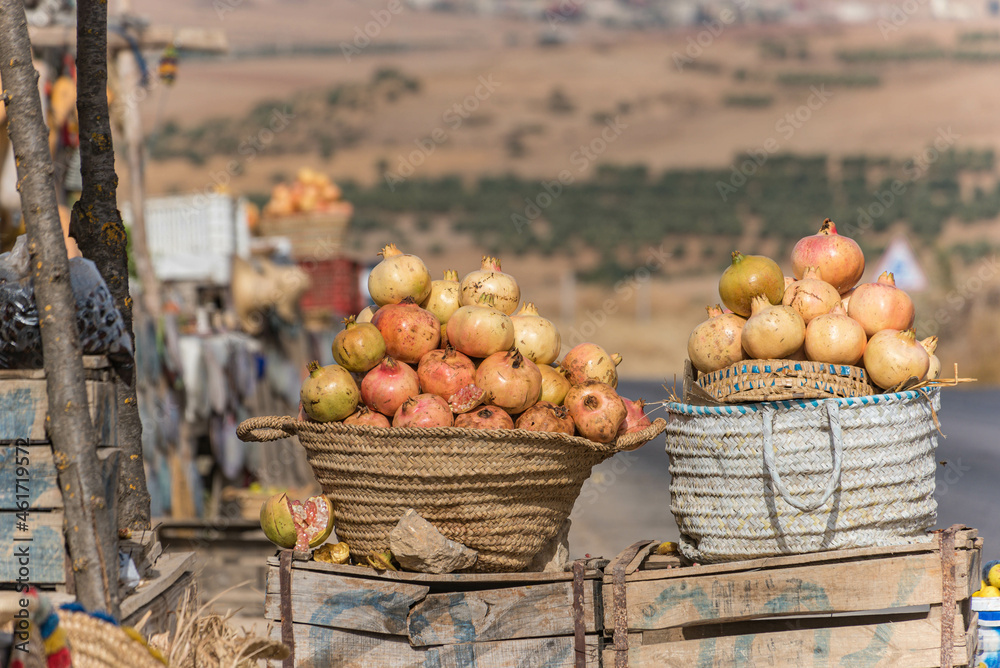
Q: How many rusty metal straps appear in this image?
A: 4